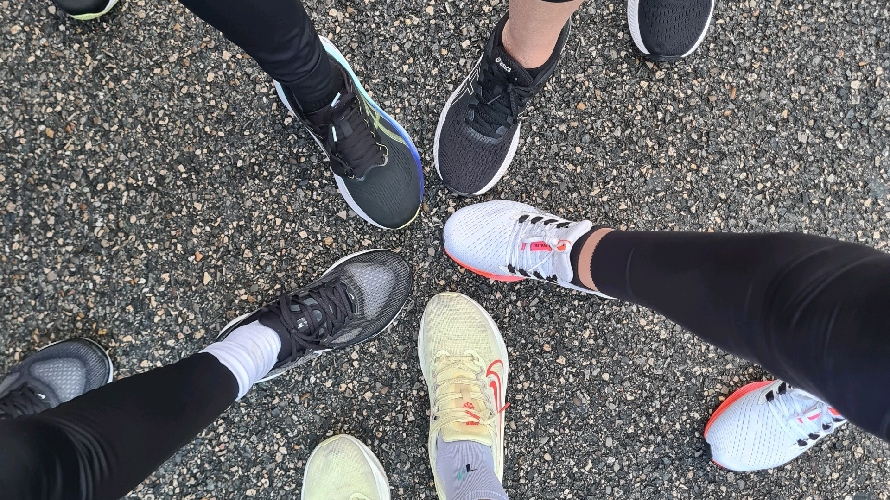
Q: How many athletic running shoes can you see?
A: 10